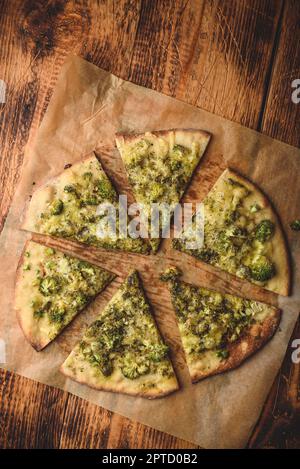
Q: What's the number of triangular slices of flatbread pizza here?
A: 6